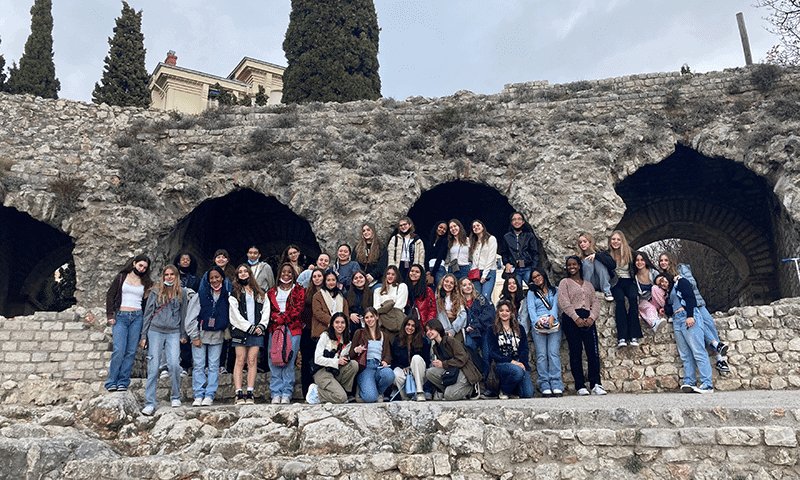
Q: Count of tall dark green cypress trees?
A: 3